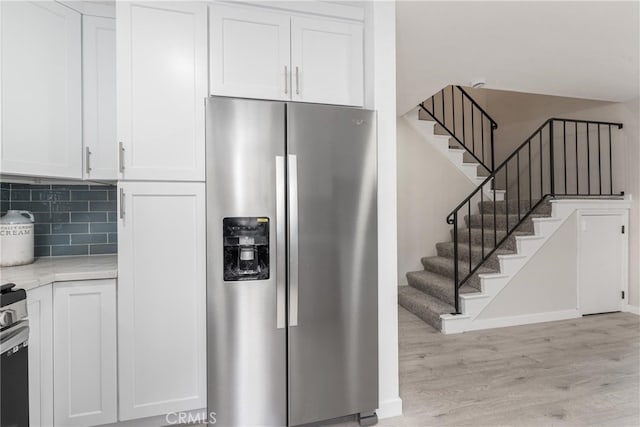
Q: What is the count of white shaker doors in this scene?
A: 8